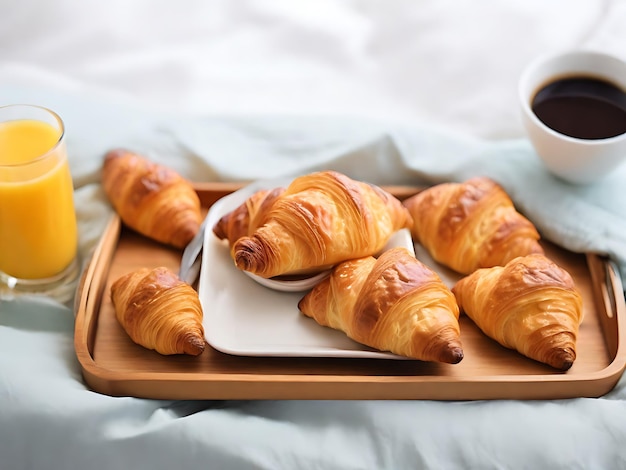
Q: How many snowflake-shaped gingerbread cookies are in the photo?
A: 0